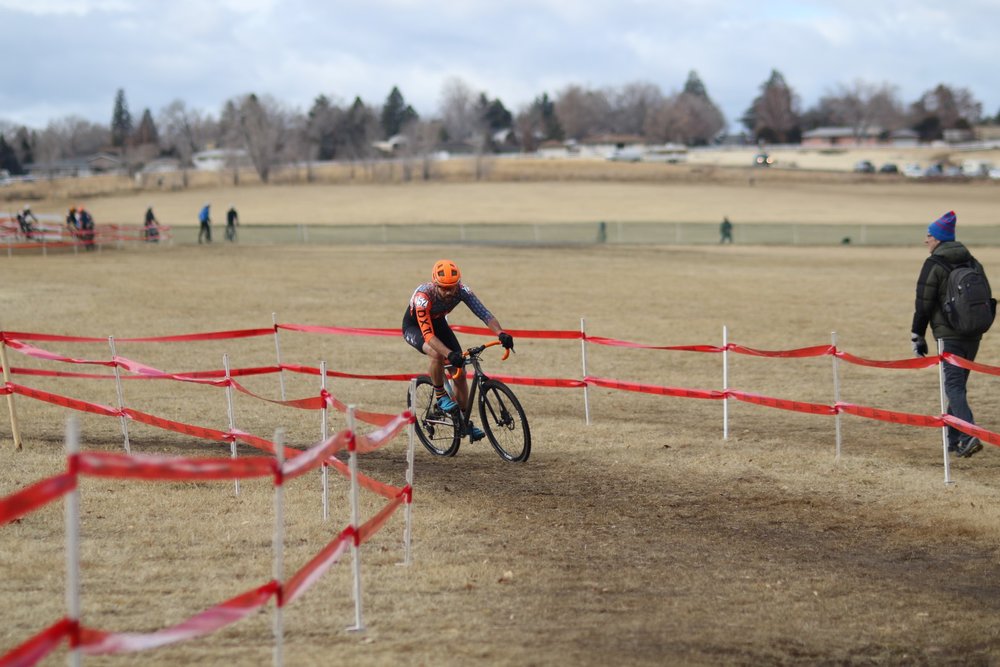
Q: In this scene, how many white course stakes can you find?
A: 12